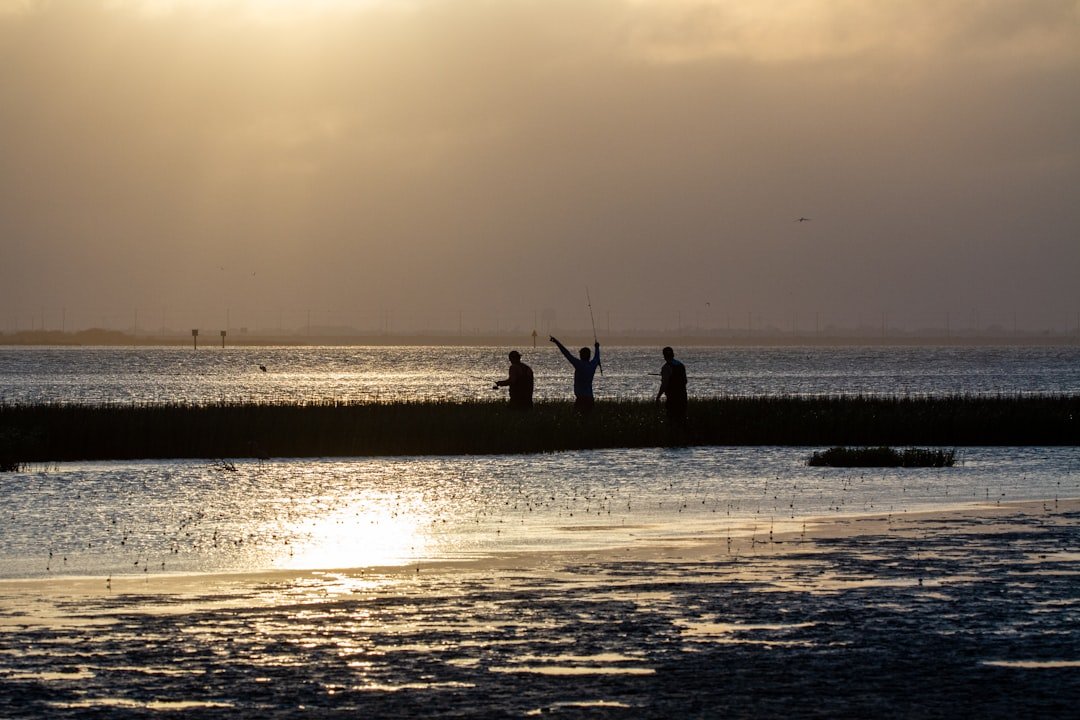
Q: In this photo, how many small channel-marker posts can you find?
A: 3